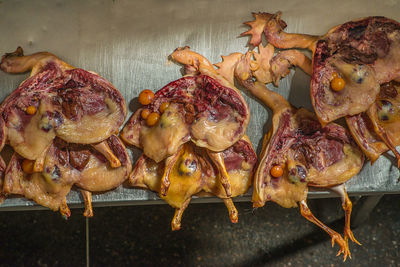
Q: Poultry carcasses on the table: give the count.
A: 7